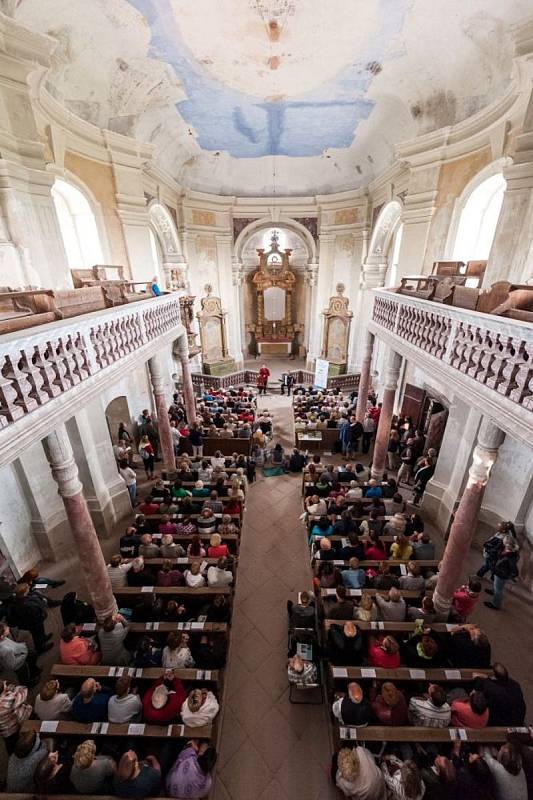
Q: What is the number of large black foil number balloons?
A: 0